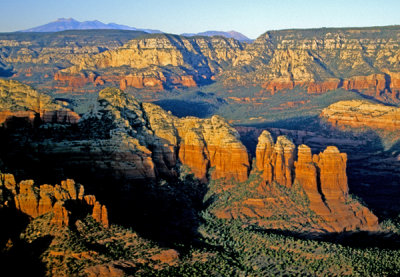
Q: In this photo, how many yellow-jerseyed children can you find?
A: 0